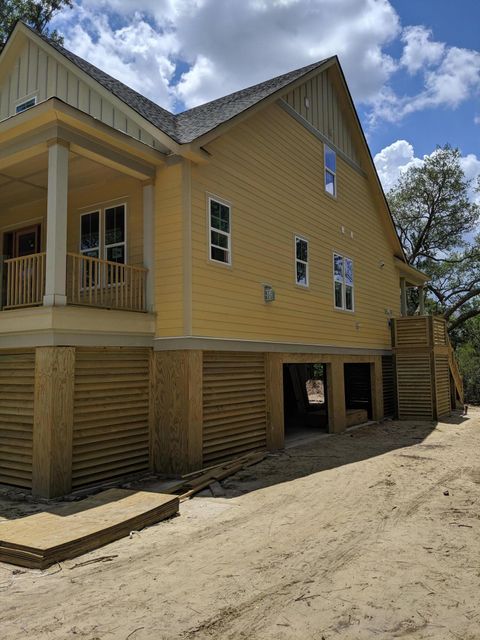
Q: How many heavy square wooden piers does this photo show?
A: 5